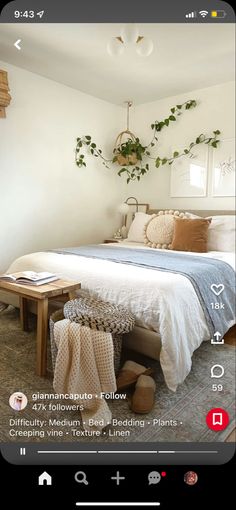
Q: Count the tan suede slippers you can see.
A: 2